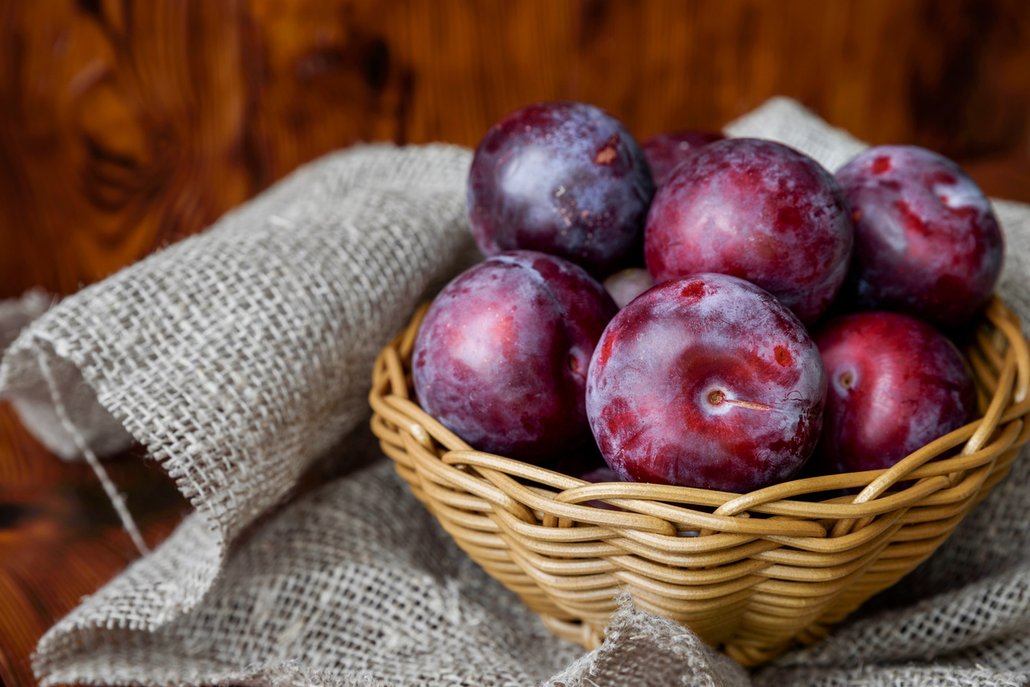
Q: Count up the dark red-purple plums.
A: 7